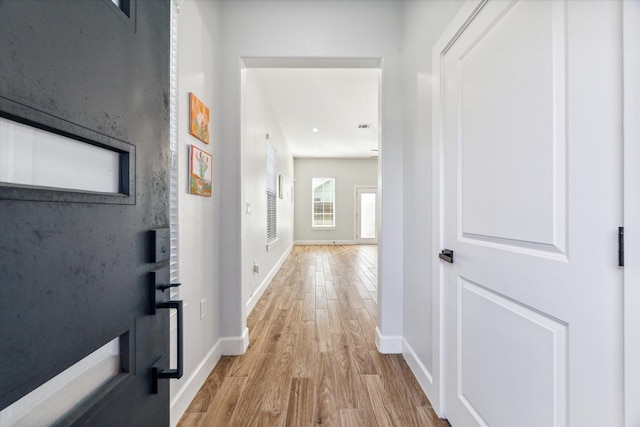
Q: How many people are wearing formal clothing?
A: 0